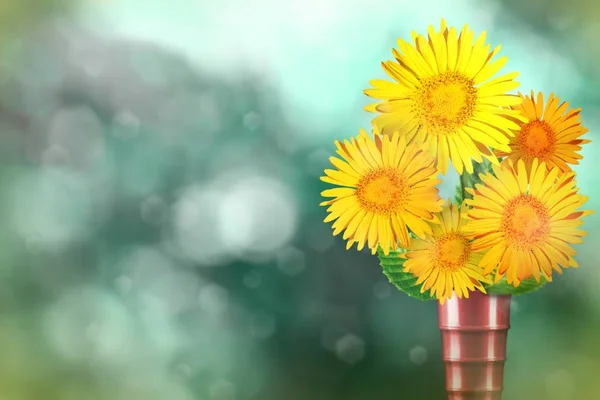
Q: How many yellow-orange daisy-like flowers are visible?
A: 5